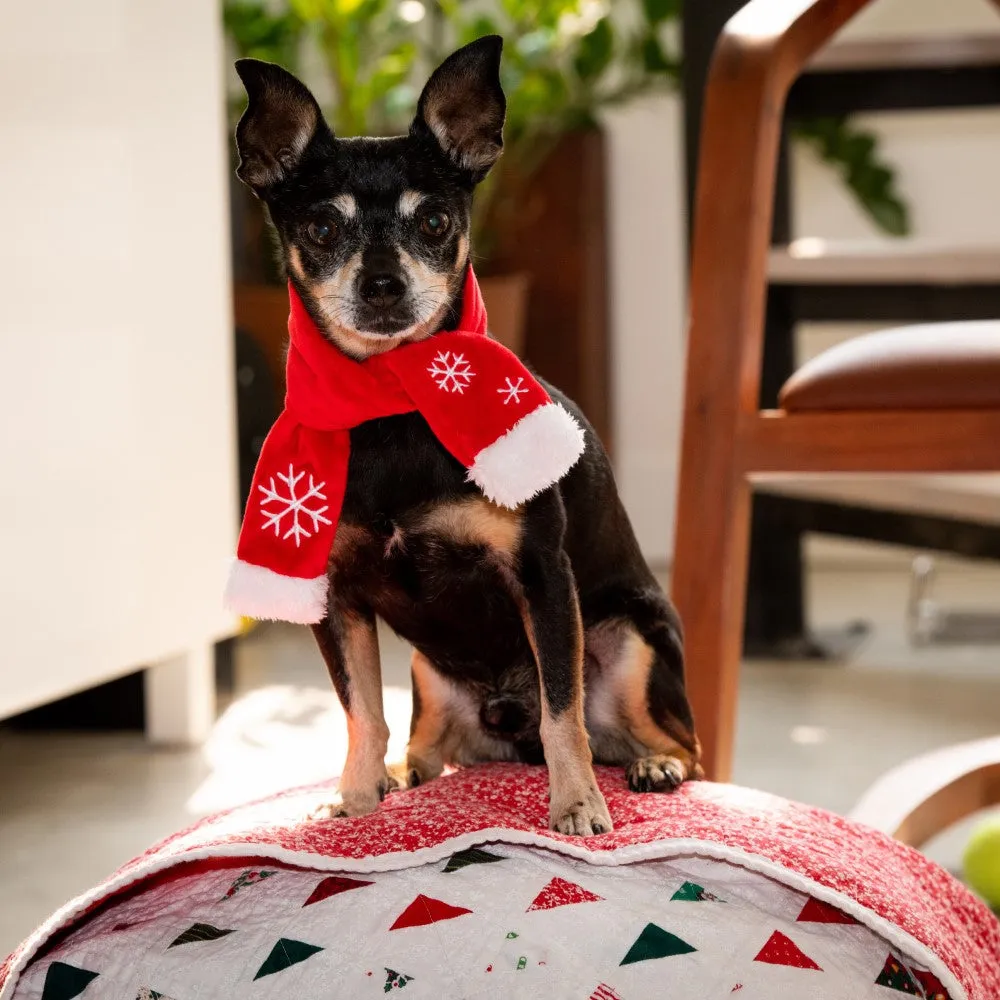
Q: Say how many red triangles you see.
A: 5